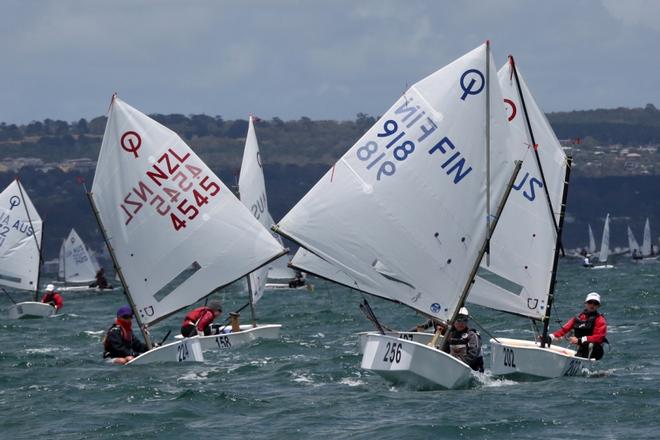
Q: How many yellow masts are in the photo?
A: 0